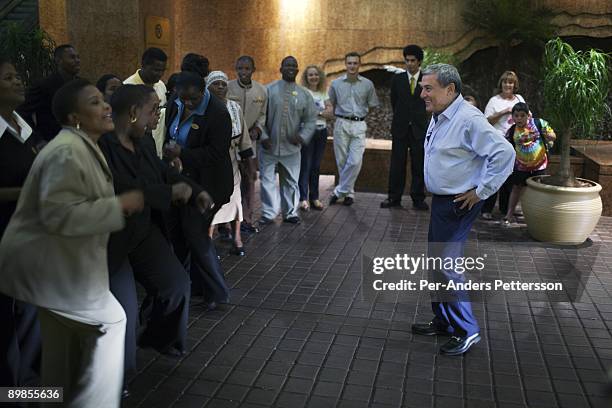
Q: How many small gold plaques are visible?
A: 1